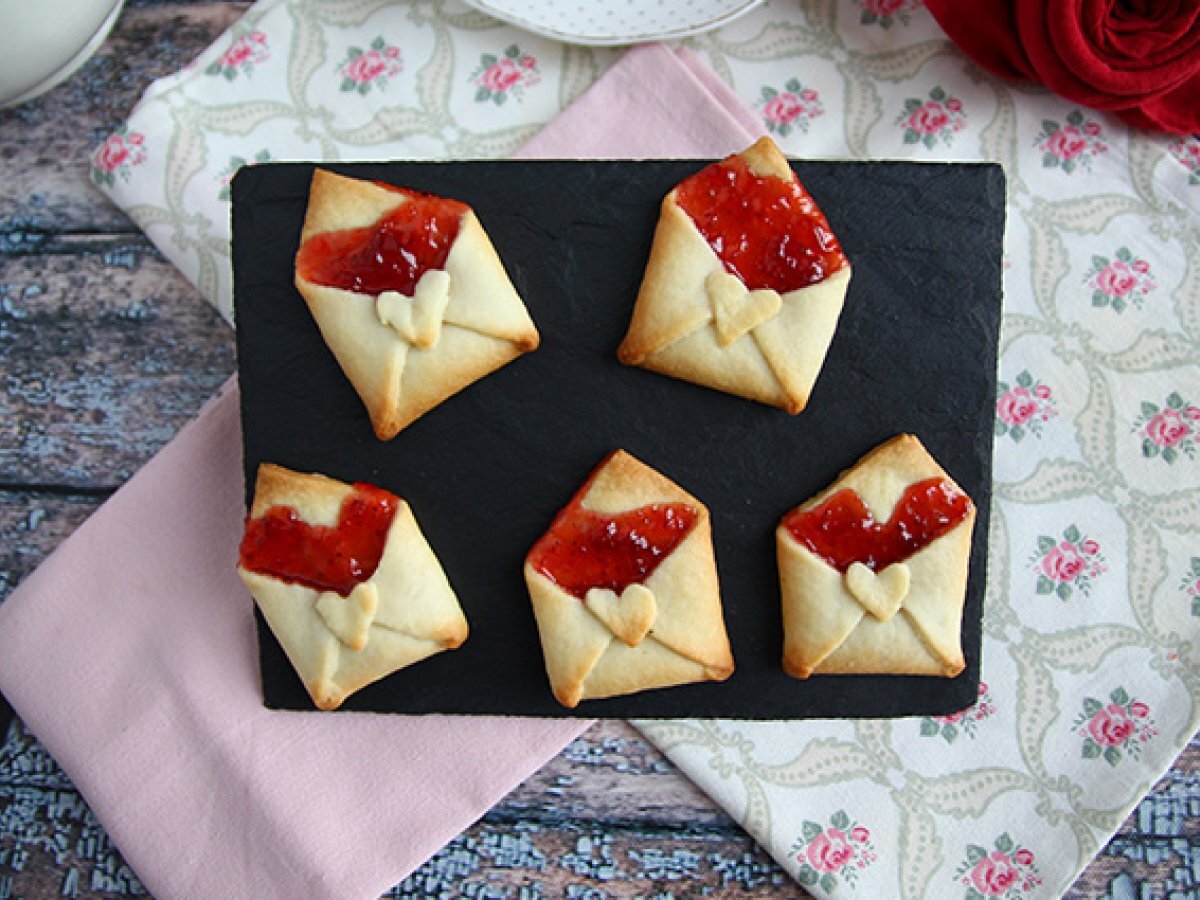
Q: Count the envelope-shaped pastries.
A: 5